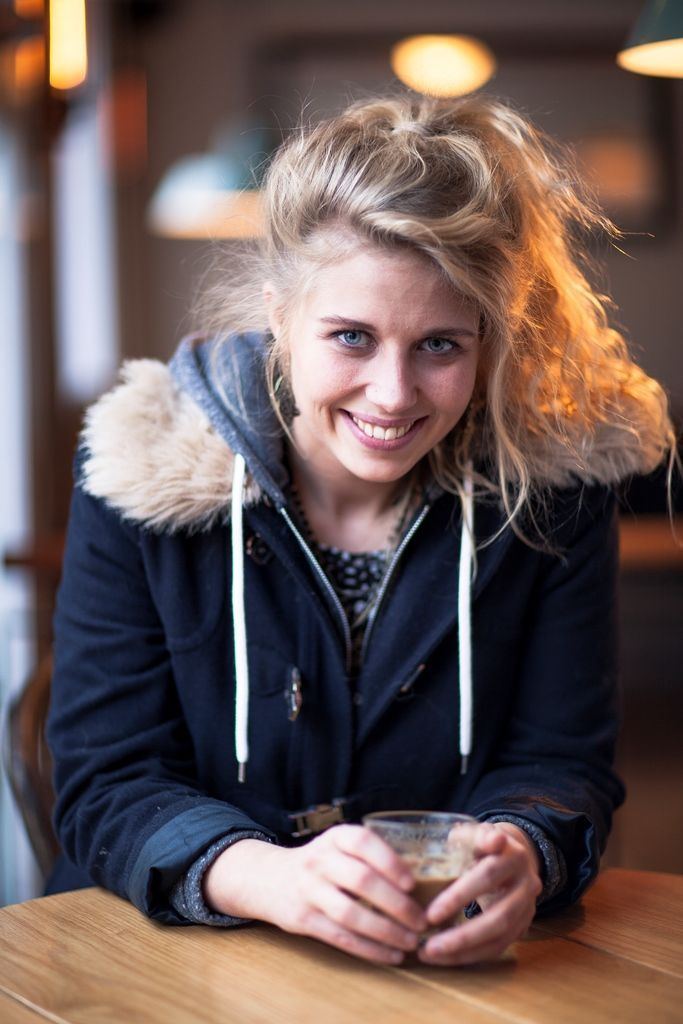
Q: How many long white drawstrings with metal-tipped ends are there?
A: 2